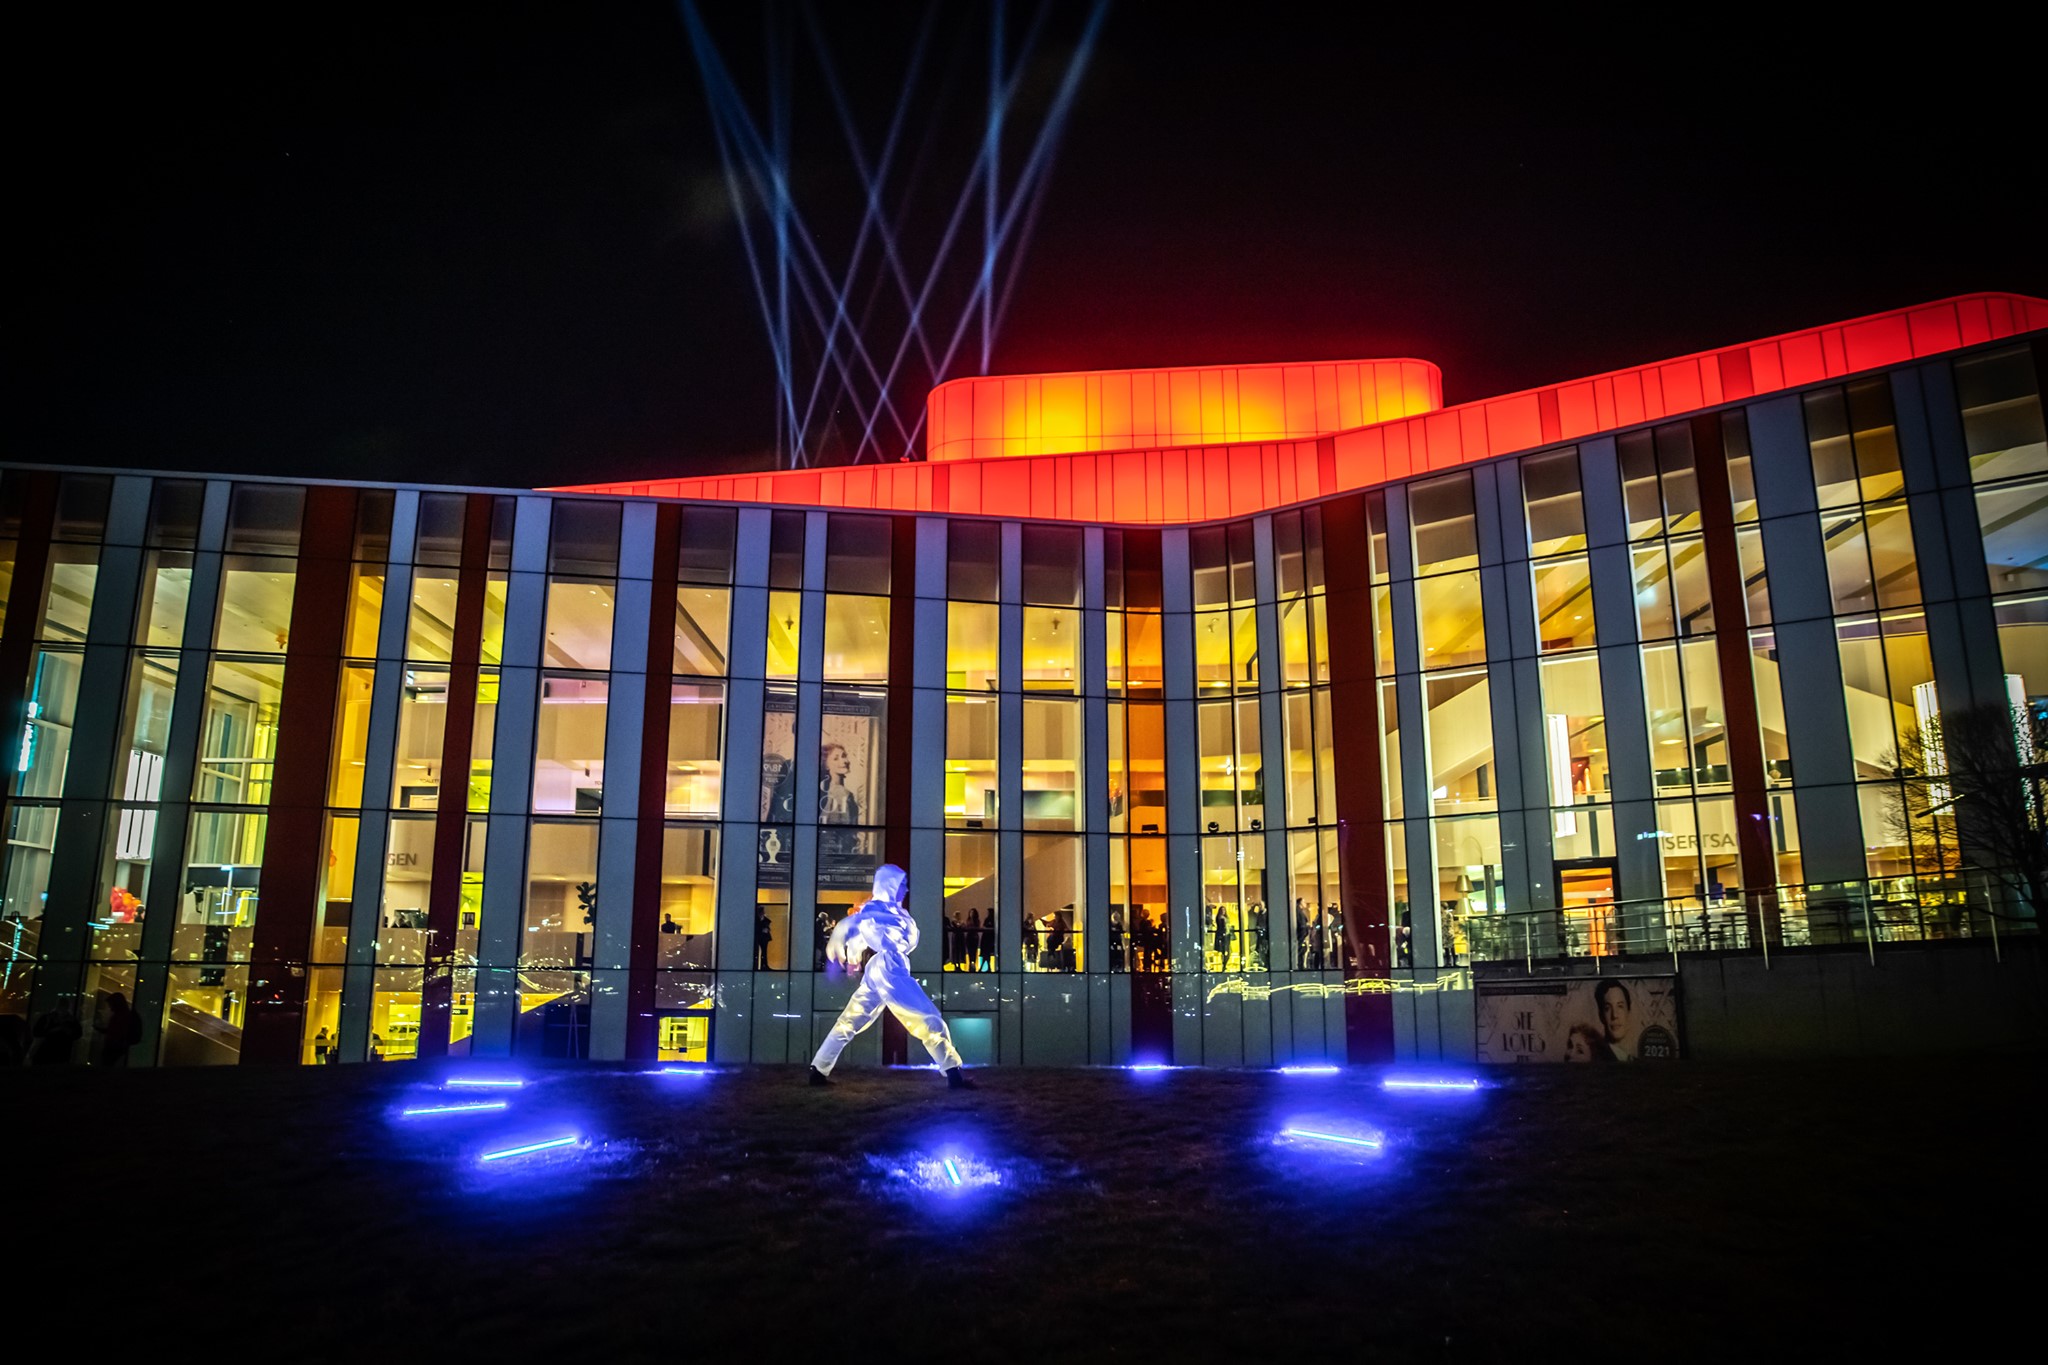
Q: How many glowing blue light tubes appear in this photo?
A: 9